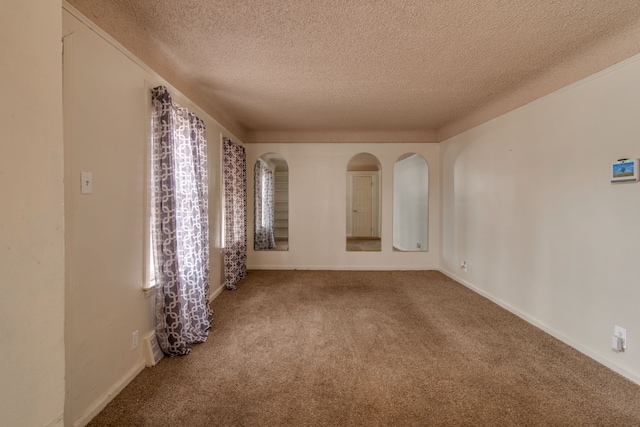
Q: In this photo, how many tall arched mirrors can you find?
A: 3